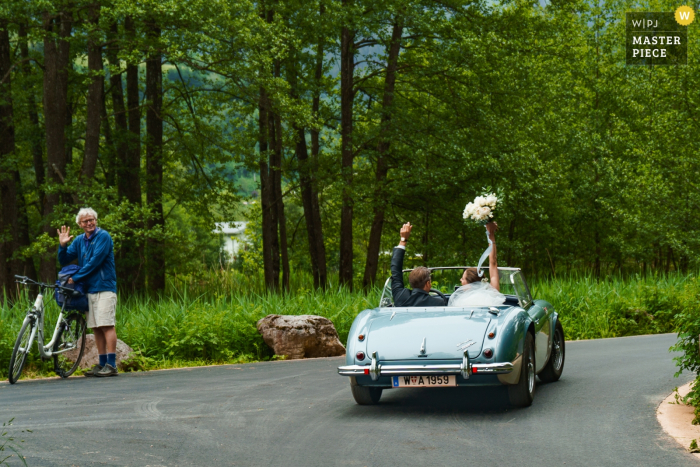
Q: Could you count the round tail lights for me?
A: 4